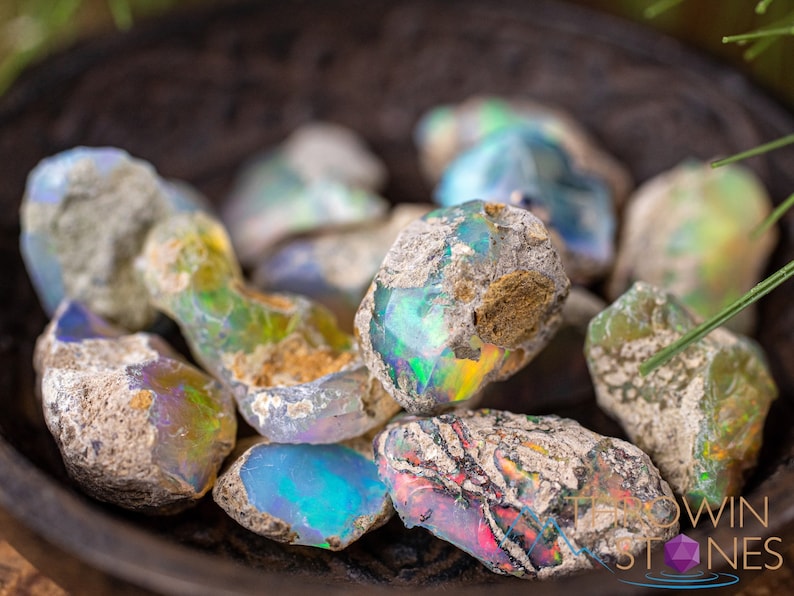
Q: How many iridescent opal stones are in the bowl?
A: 12